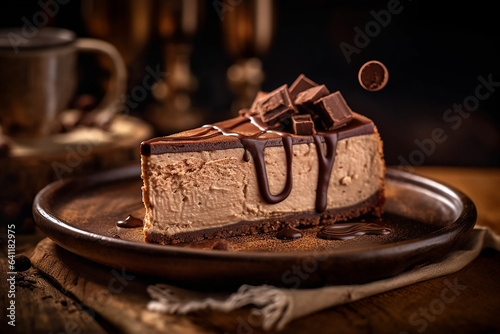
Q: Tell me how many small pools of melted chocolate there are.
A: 3